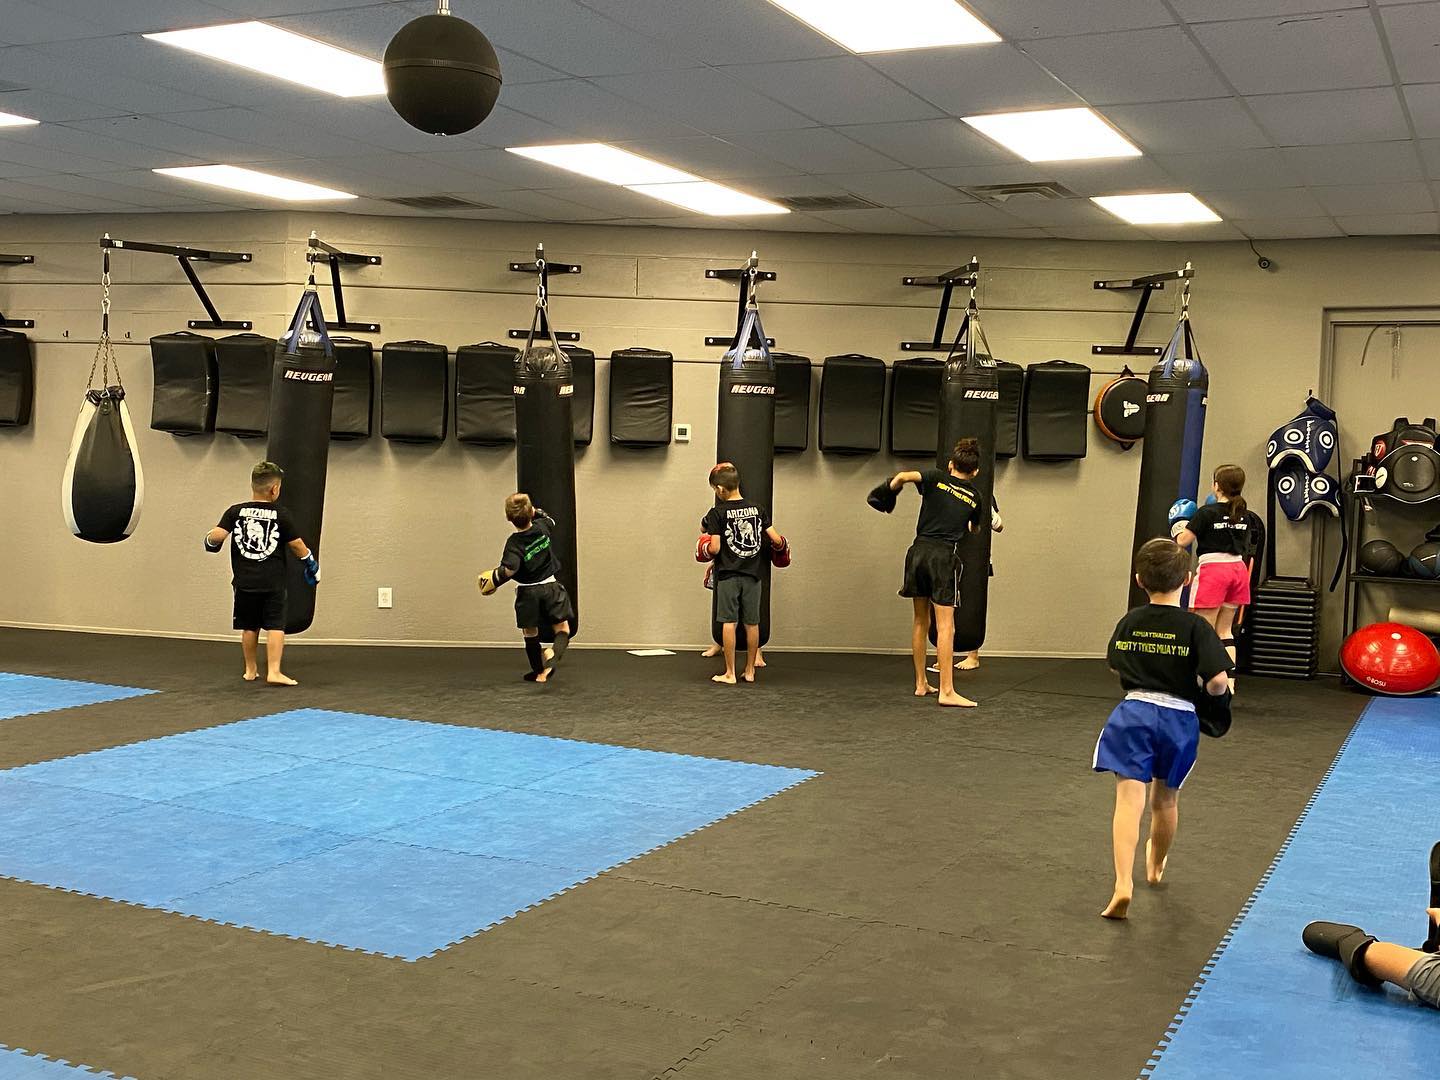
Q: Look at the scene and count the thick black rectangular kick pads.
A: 13